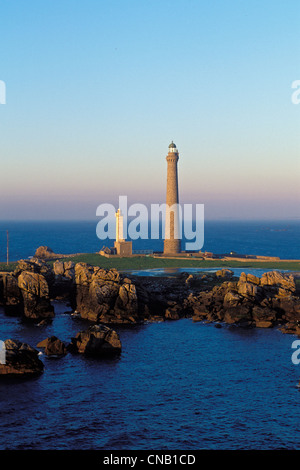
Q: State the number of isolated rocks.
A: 3